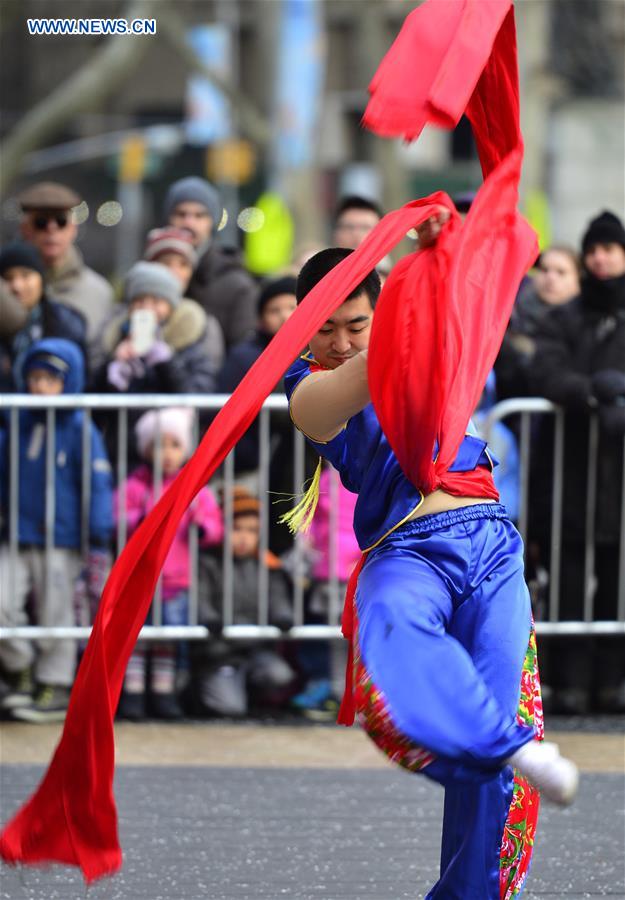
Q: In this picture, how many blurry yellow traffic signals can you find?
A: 2